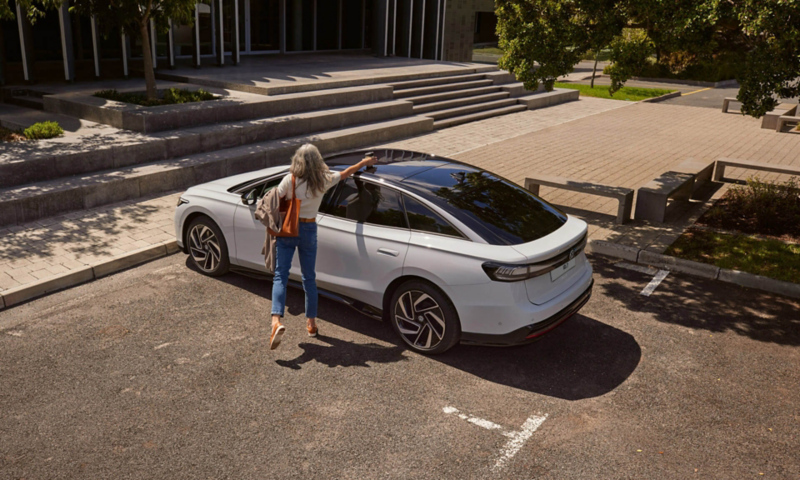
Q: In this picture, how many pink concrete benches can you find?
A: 0